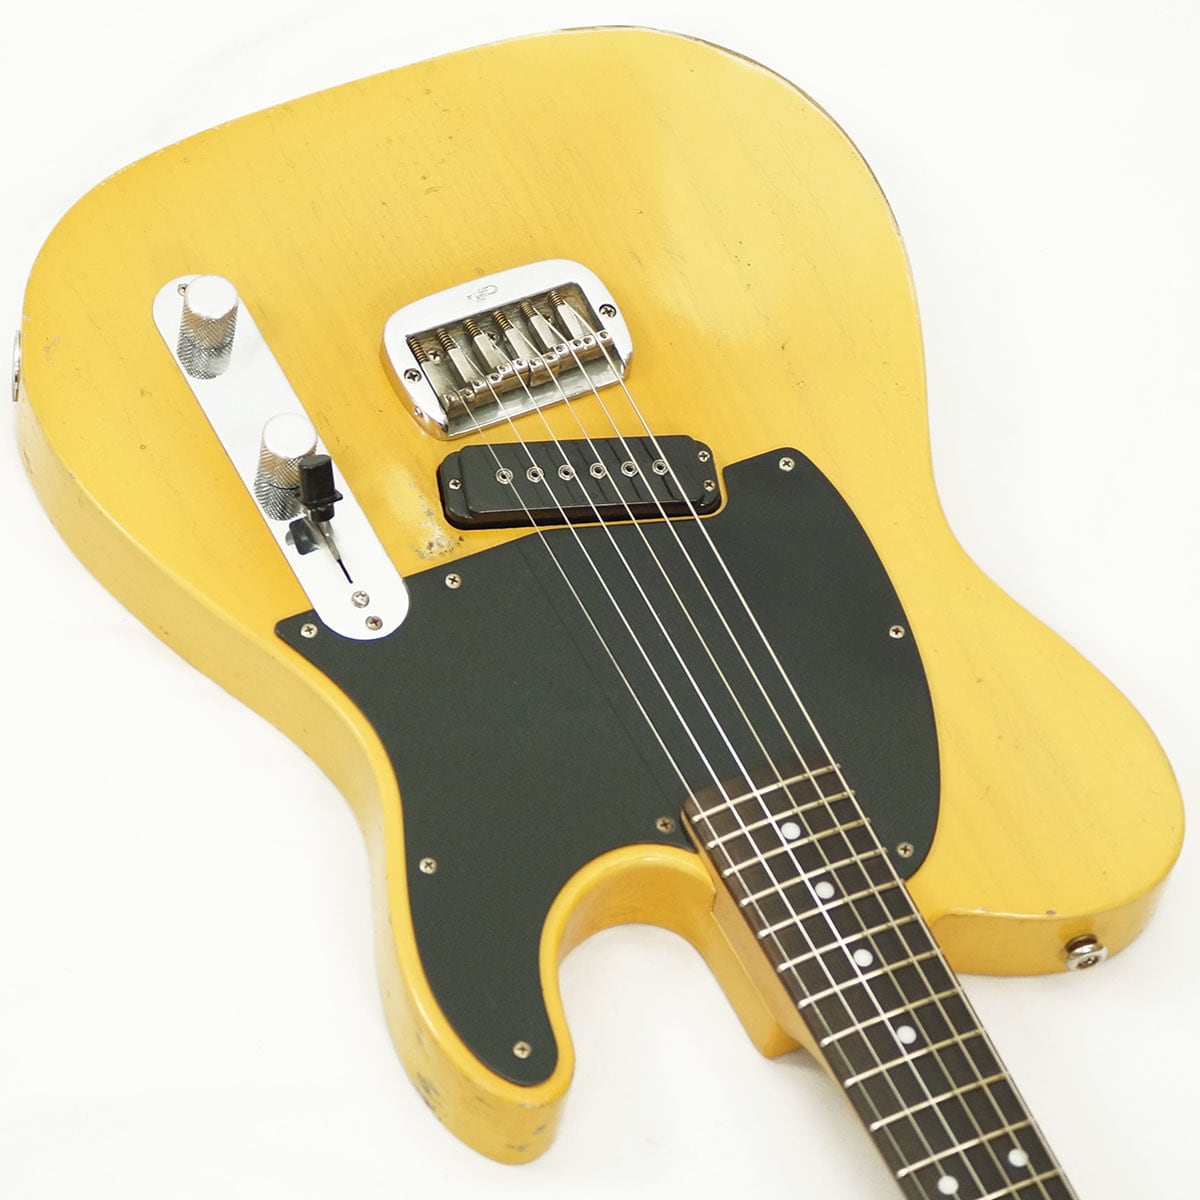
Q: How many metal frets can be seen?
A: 12